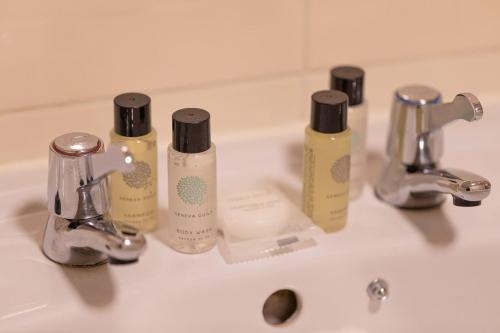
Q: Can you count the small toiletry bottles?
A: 4